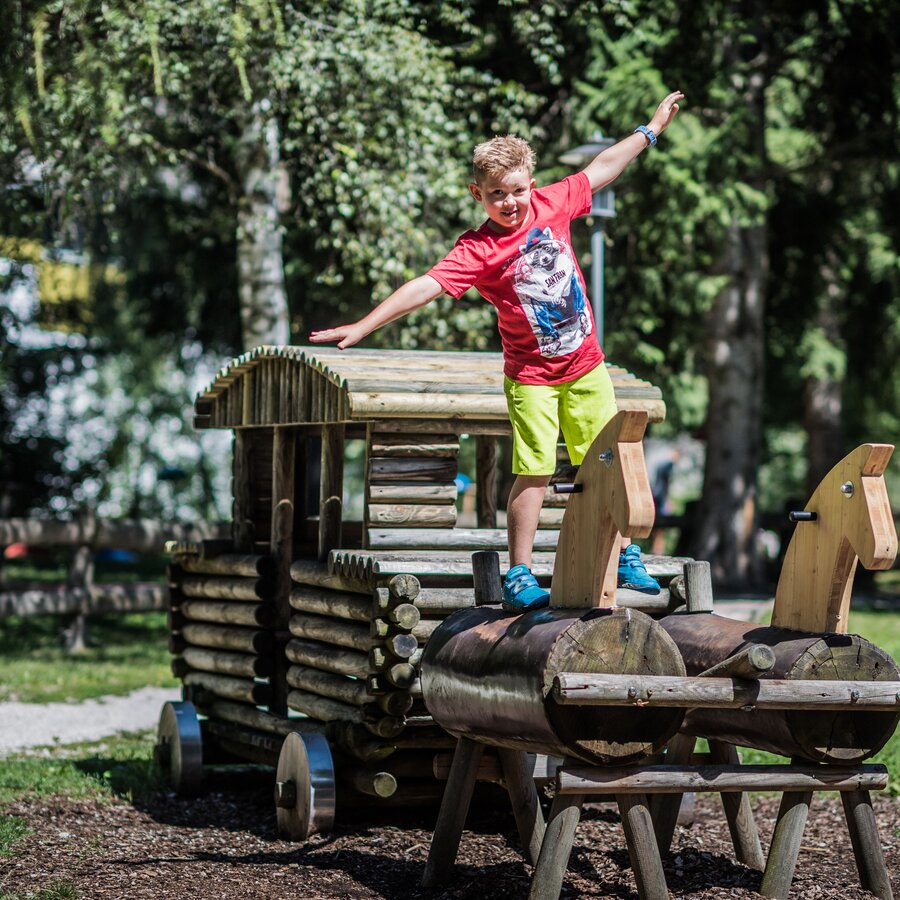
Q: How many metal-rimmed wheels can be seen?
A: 2